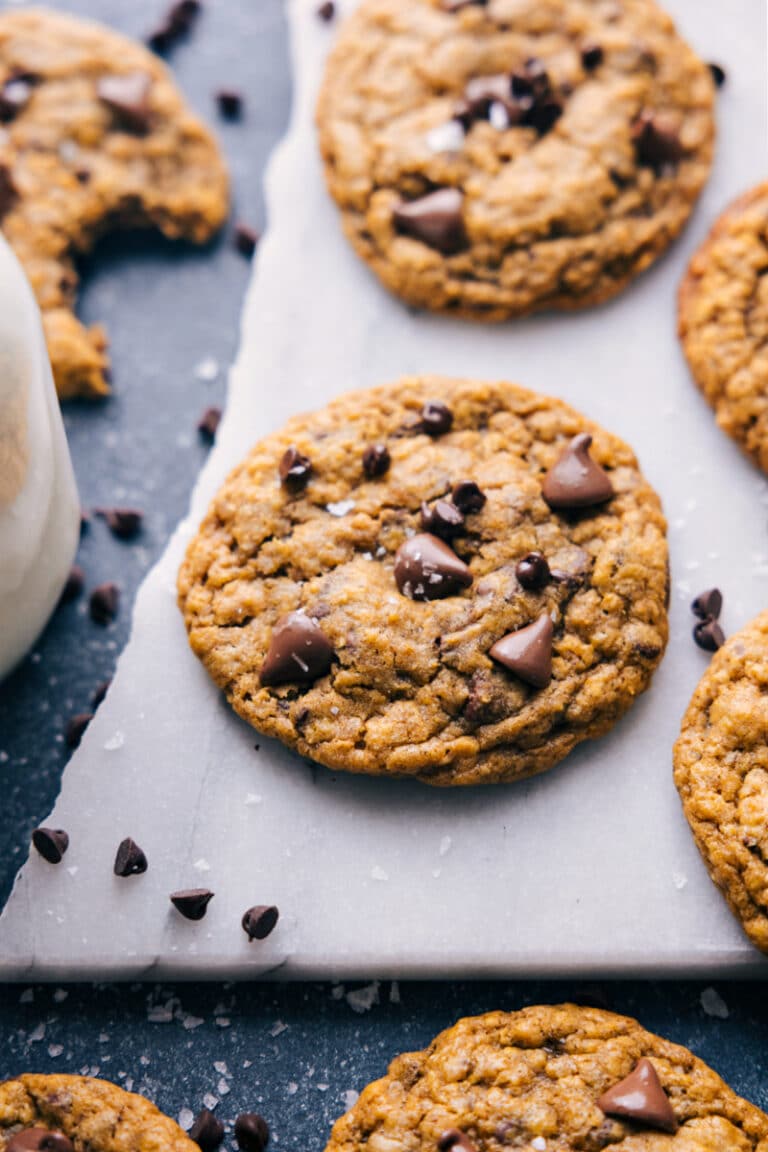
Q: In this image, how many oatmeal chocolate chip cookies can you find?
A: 7